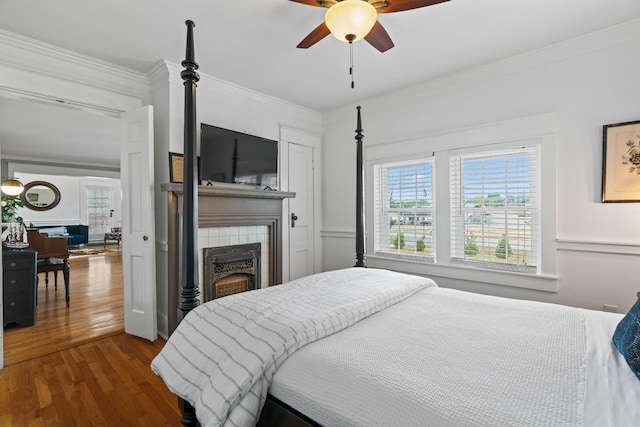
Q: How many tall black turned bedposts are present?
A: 2